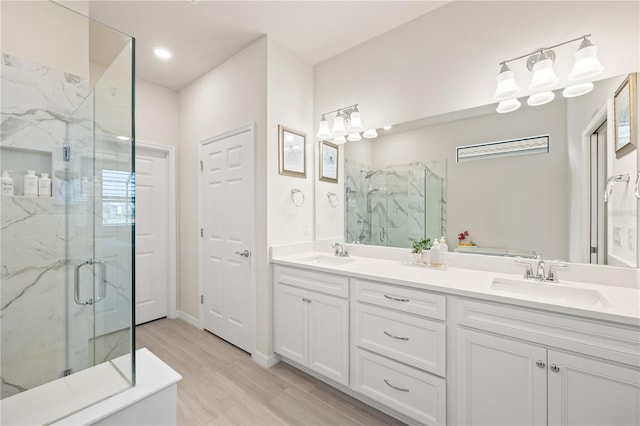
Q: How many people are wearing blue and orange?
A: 0